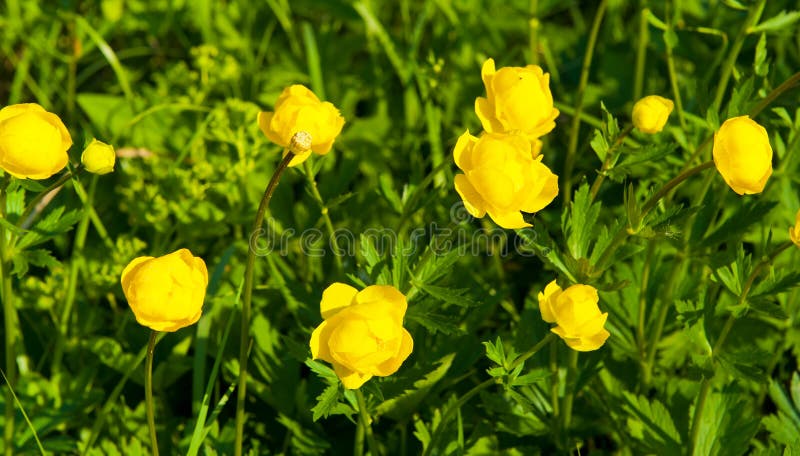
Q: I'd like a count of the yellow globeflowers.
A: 11